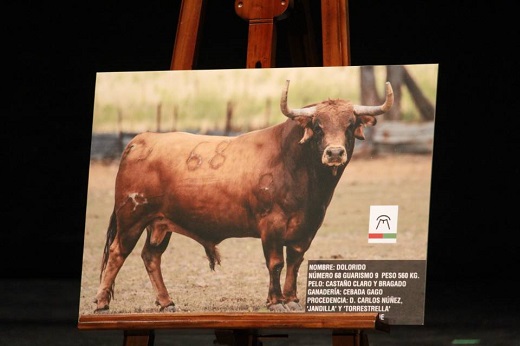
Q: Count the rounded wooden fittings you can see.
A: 1